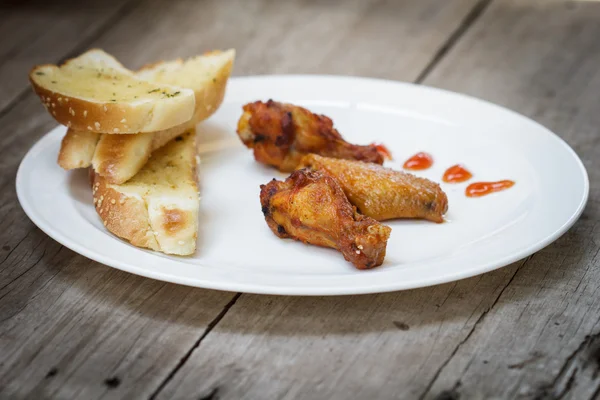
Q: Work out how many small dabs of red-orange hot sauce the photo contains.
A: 4